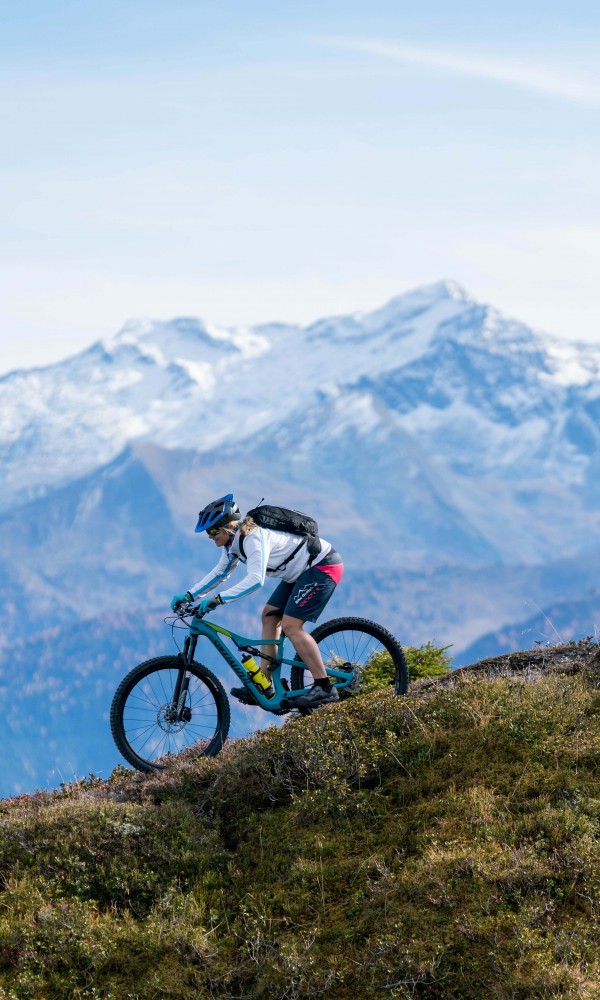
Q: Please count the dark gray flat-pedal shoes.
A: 2